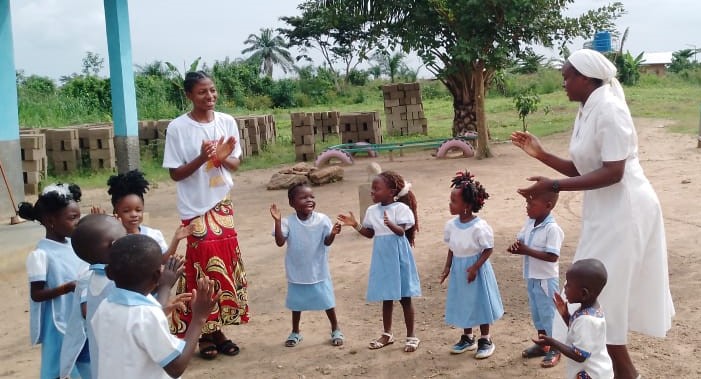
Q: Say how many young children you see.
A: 9